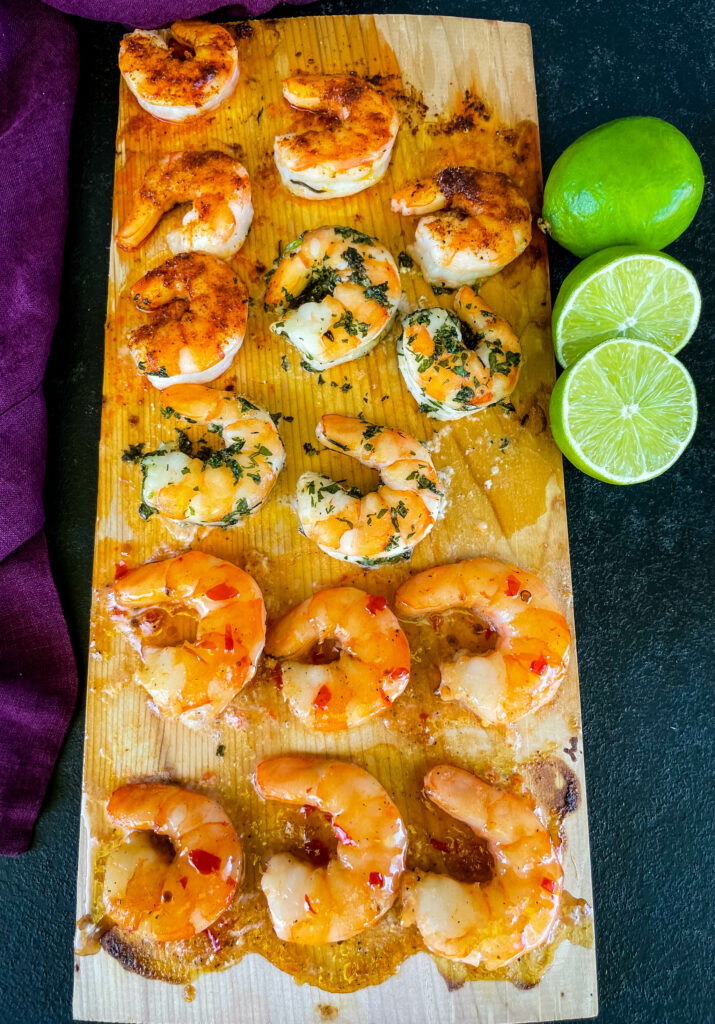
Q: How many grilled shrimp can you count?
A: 15